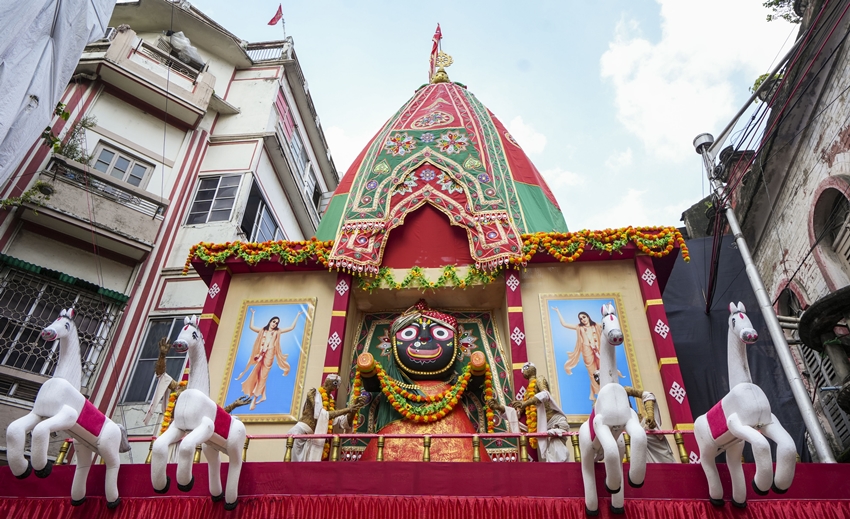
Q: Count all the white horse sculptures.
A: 4